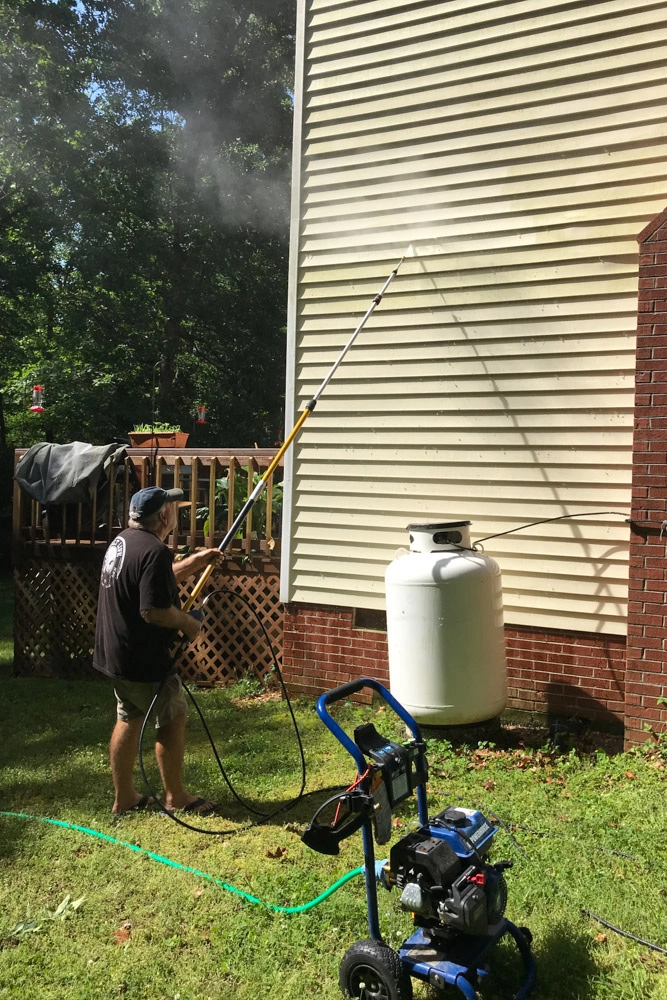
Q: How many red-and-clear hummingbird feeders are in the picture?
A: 2